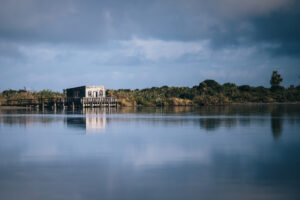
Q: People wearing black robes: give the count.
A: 0